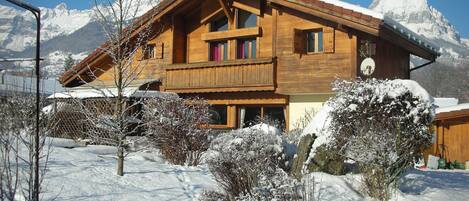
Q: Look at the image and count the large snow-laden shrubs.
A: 3